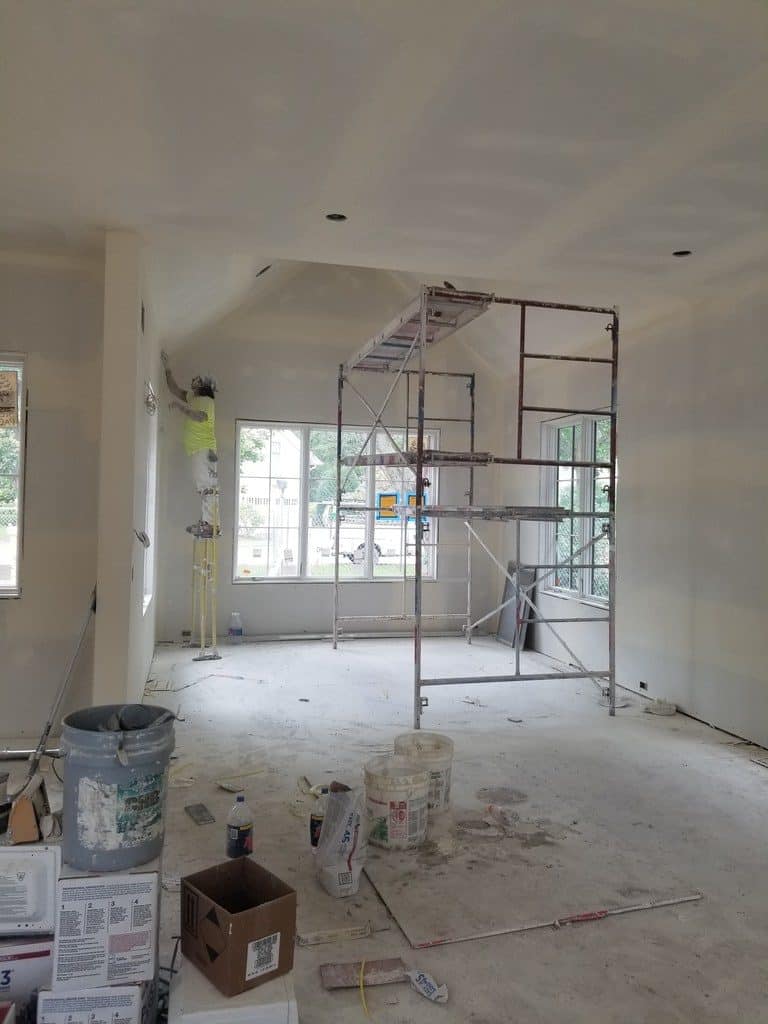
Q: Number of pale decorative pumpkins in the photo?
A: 0